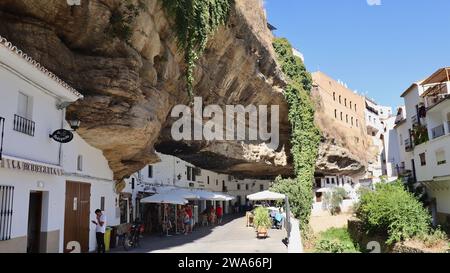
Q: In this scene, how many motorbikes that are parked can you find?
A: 1